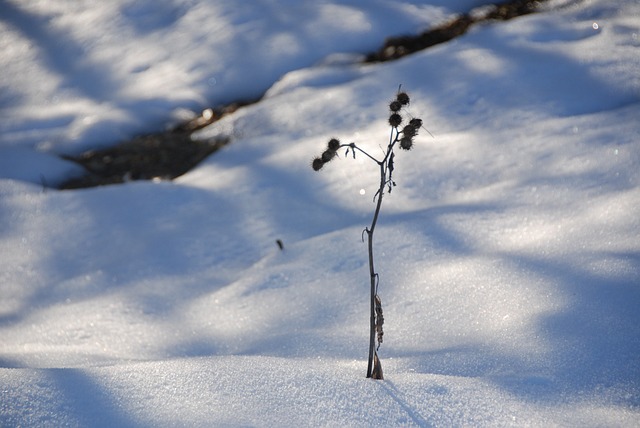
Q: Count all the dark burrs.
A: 9